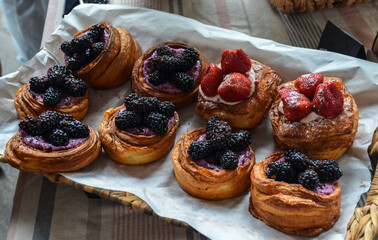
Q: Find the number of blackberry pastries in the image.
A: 7